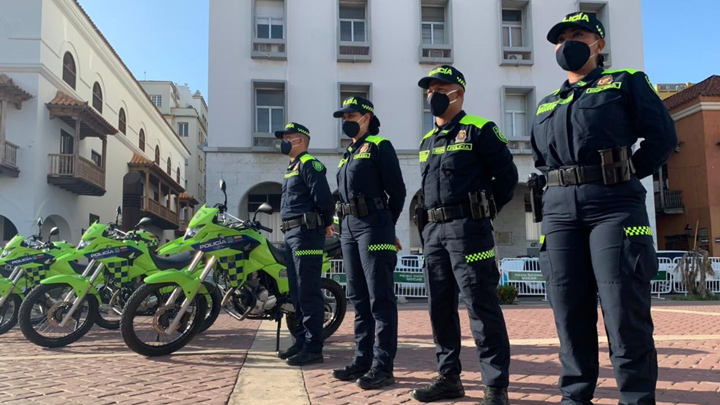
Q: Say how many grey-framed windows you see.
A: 9